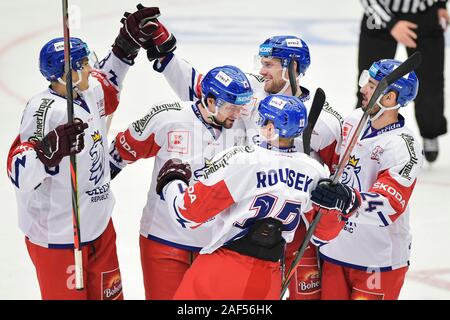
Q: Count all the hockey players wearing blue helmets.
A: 5